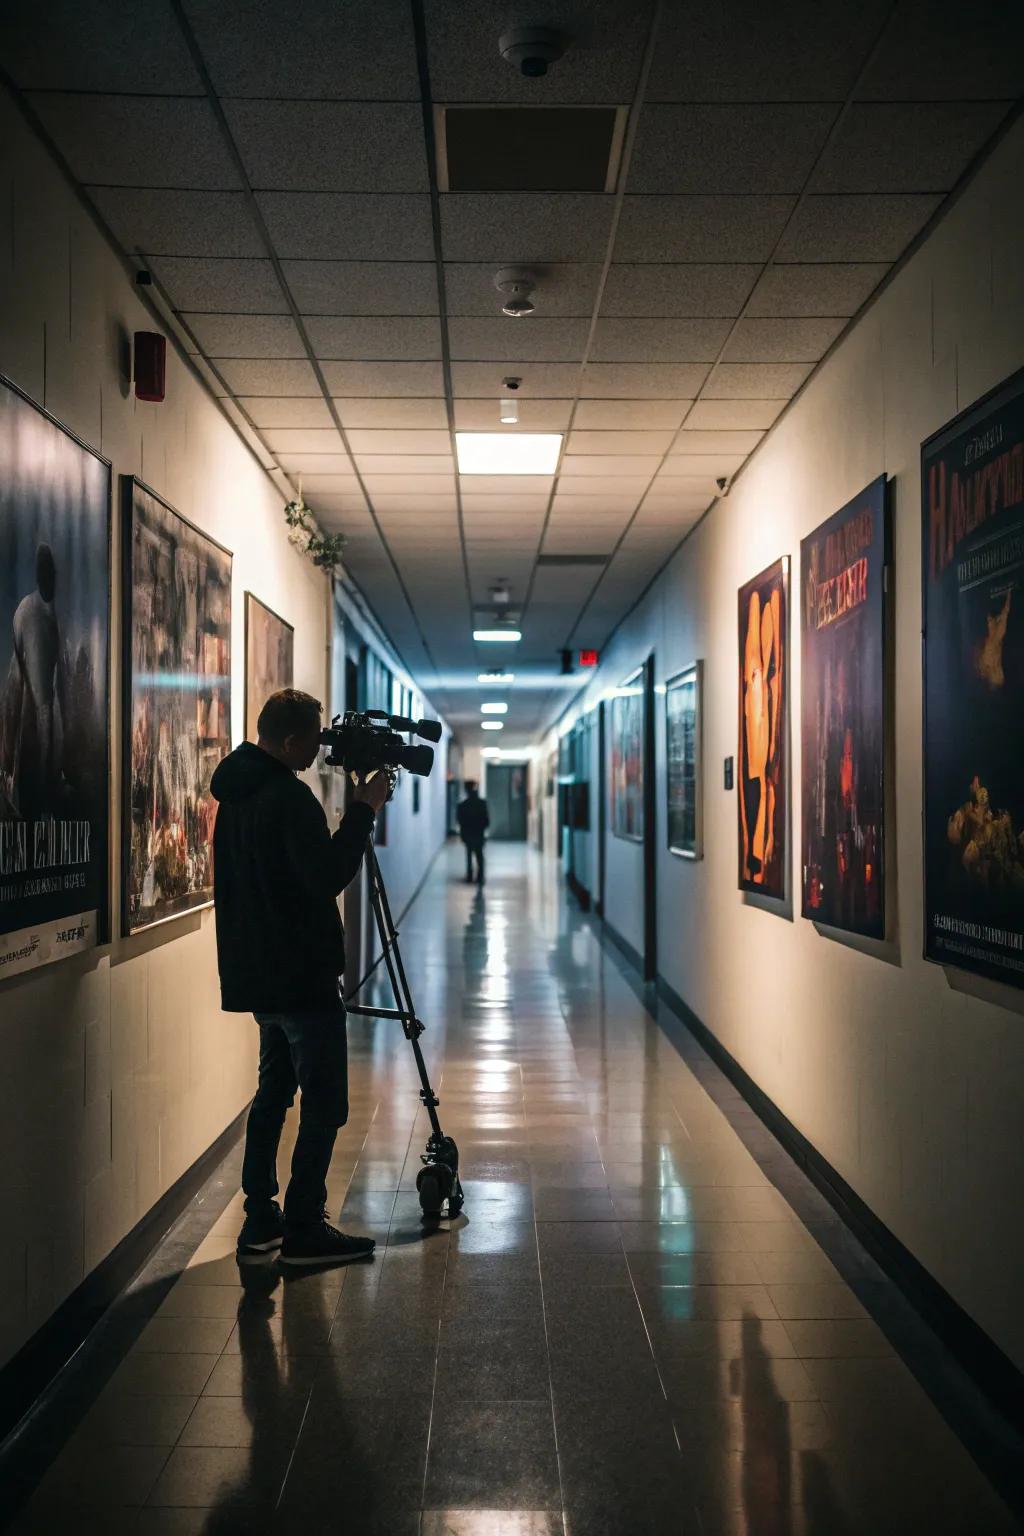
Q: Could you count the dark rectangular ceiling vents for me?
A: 2